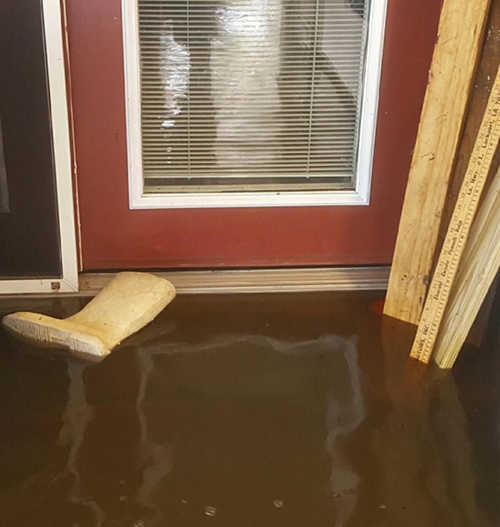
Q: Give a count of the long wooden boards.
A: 3